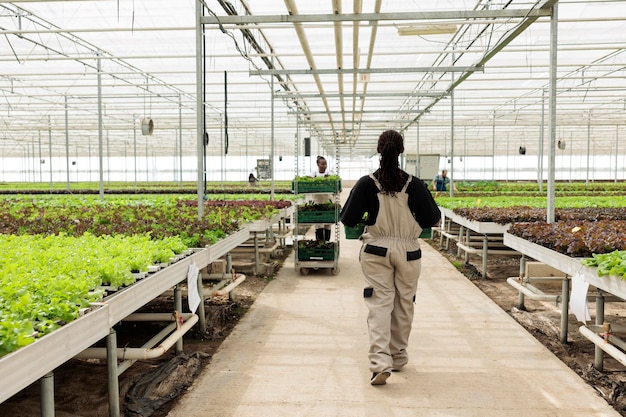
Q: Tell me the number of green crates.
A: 4